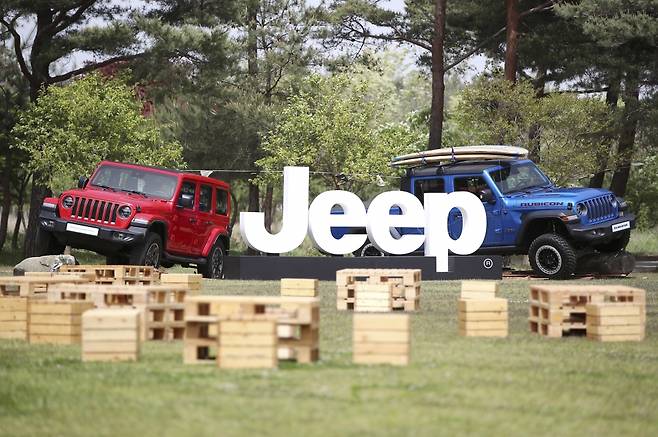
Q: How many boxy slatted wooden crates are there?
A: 11